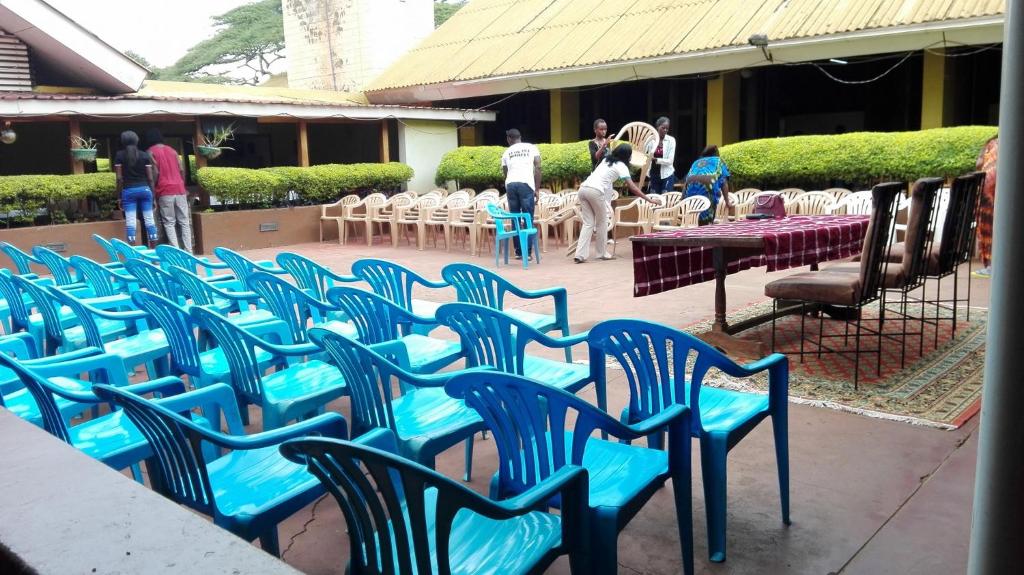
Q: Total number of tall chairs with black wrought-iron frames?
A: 4